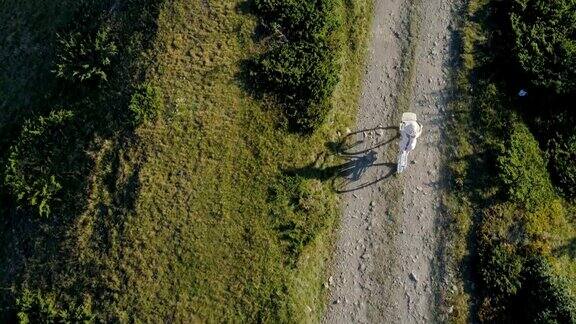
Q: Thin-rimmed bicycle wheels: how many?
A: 2